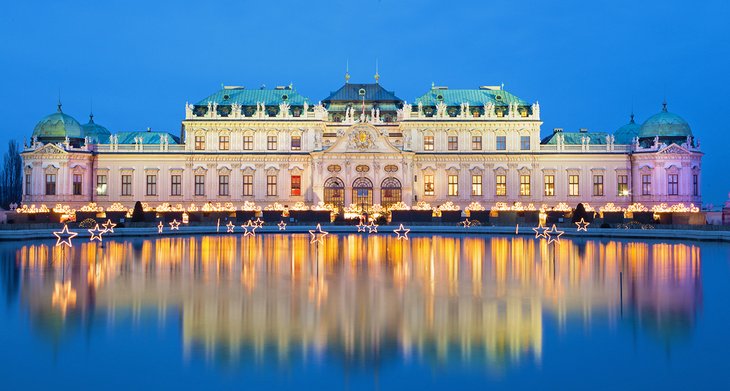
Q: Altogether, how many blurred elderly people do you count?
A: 0